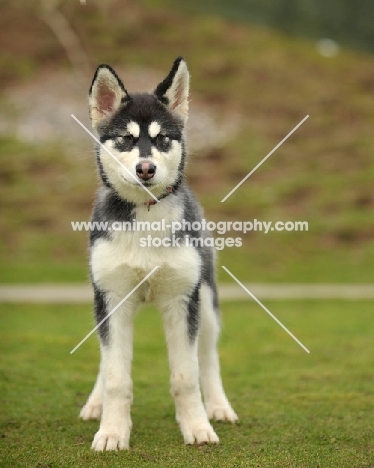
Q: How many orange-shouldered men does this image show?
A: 0